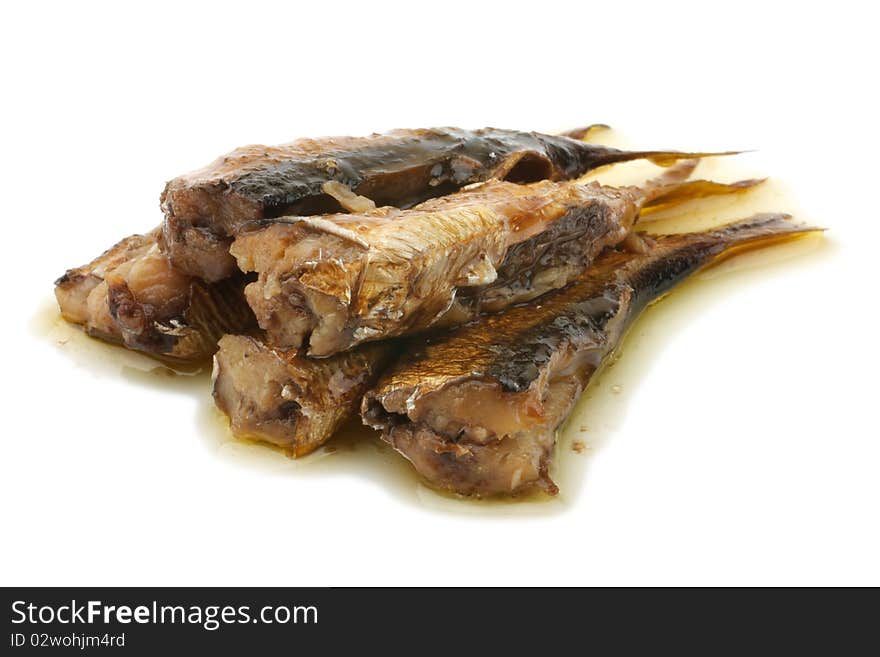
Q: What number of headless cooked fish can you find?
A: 5